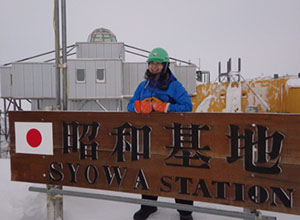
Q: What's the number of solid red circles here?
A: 1